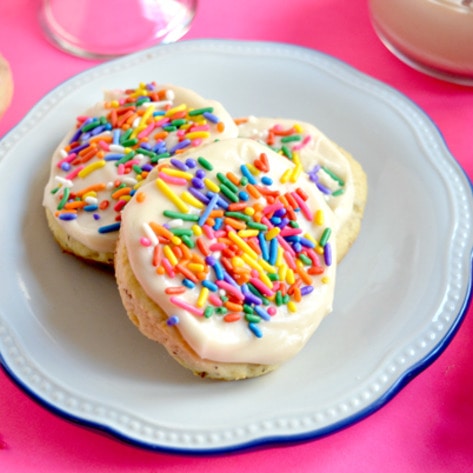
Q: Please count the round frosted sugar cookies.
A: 3